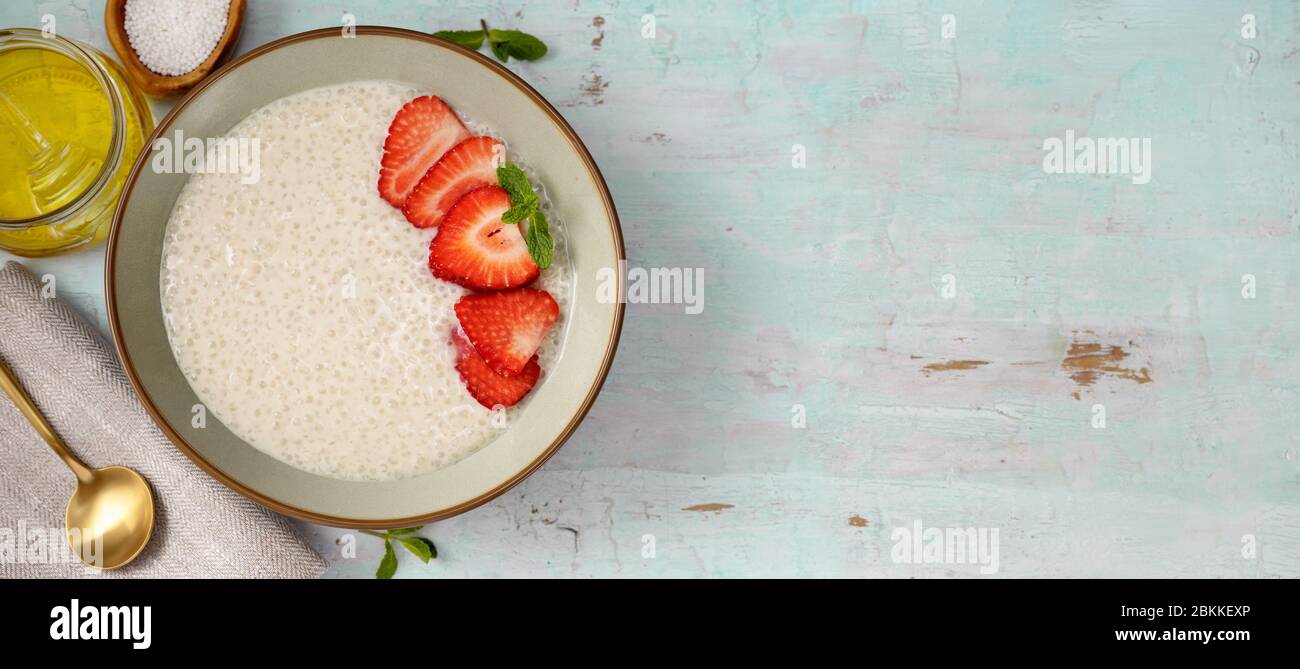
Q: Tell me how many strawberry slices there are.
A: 5